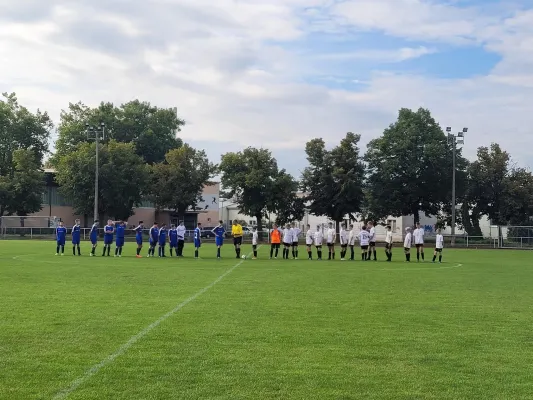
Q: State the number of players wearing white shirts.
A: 15